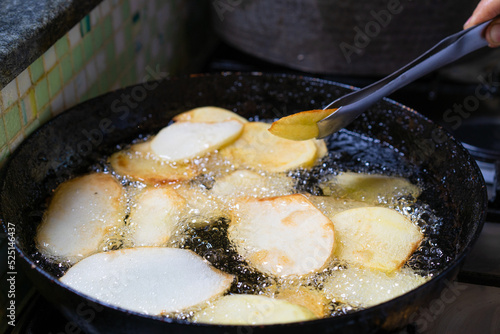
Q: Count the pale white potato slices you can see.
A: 5